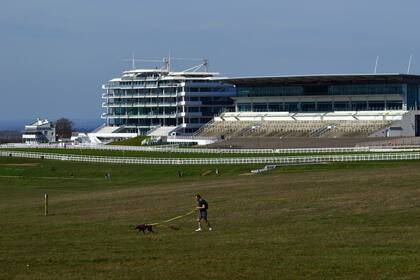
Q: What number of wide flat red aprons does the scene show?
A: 0